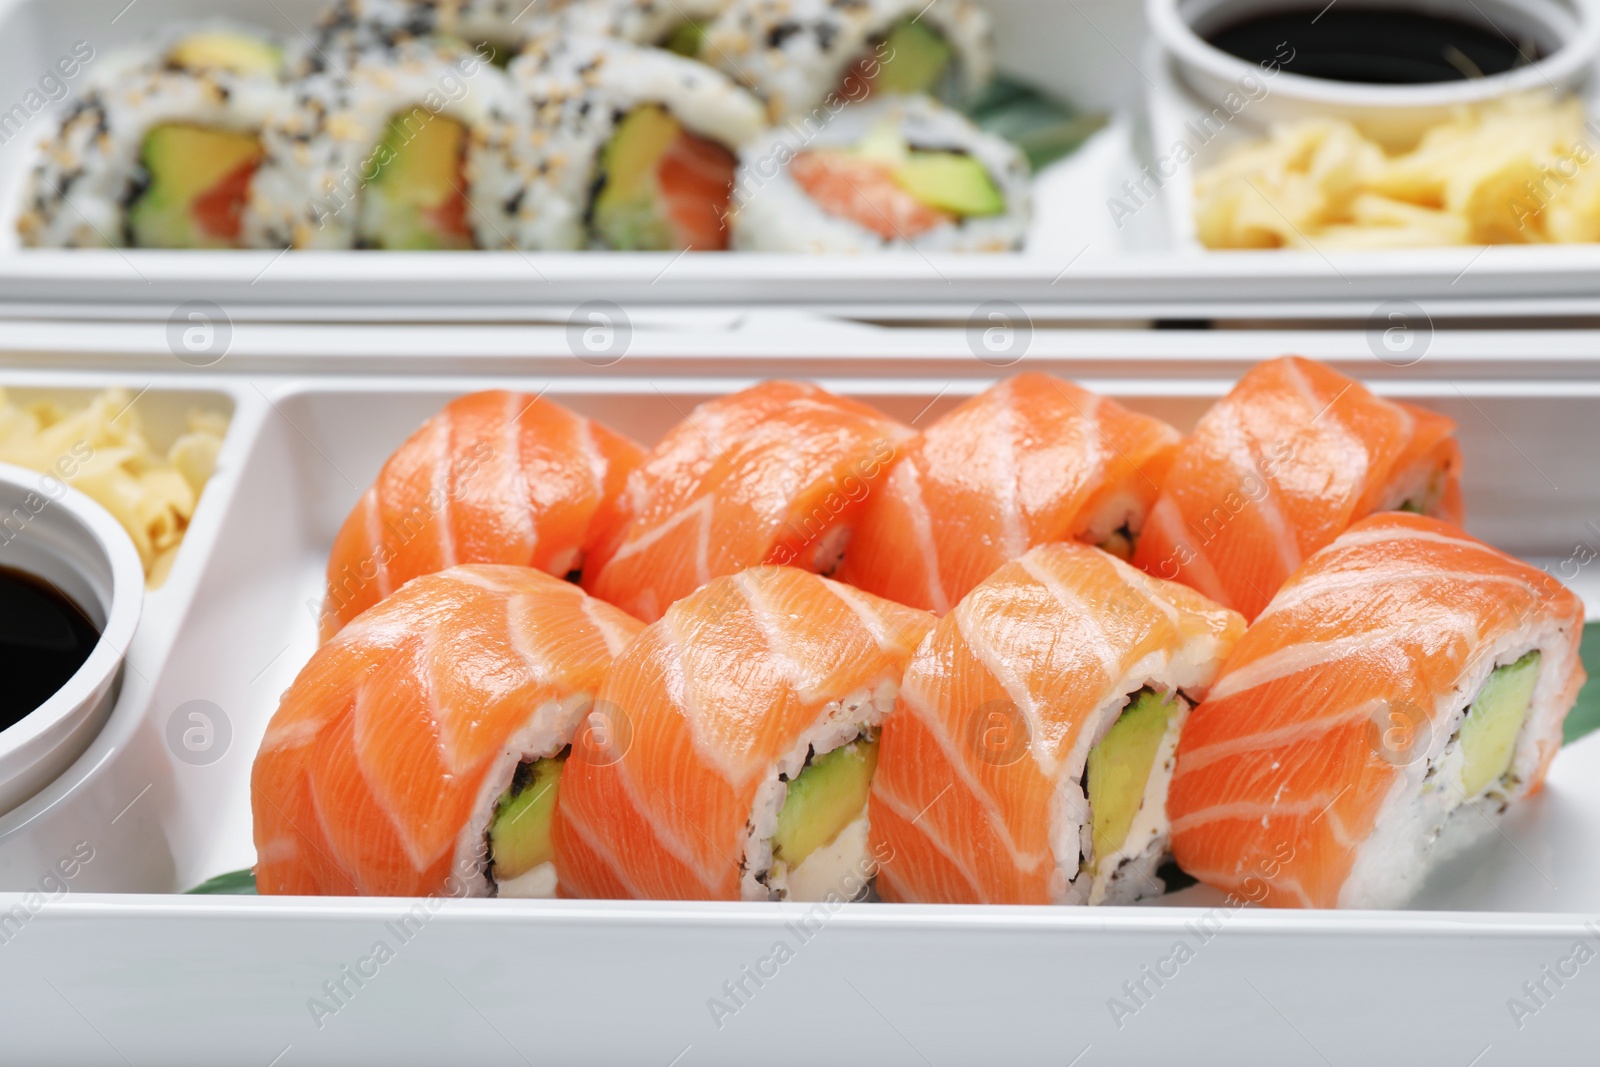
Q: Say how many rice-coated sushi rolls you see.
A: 8